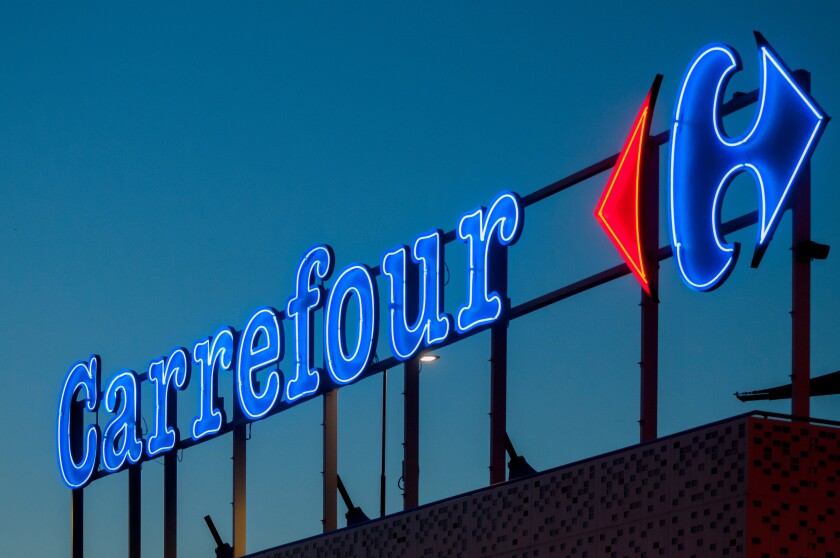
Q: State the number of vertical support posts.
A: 9